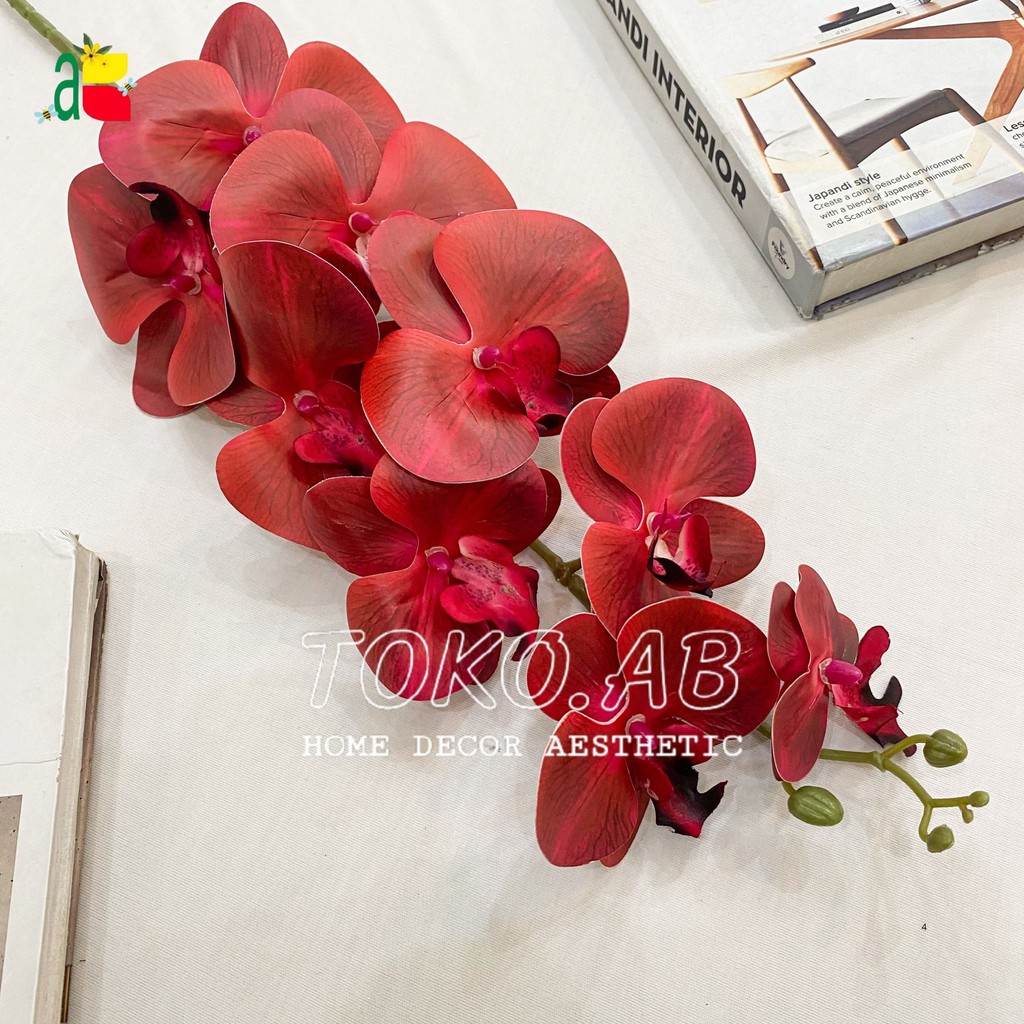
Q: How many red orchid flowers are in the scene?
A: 9